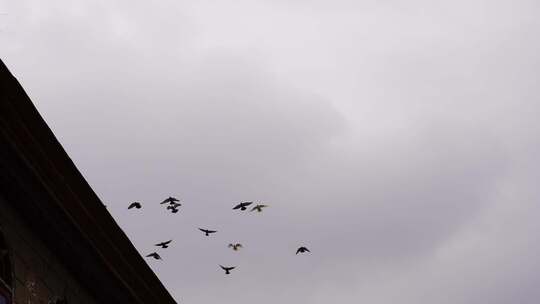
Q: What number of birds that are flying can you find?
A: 11